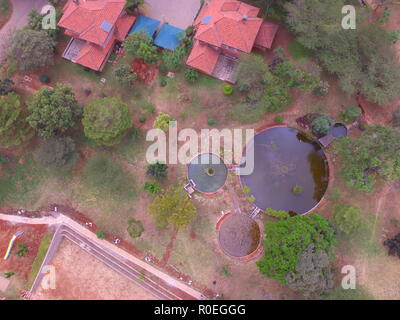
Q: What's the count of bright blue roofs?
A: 2